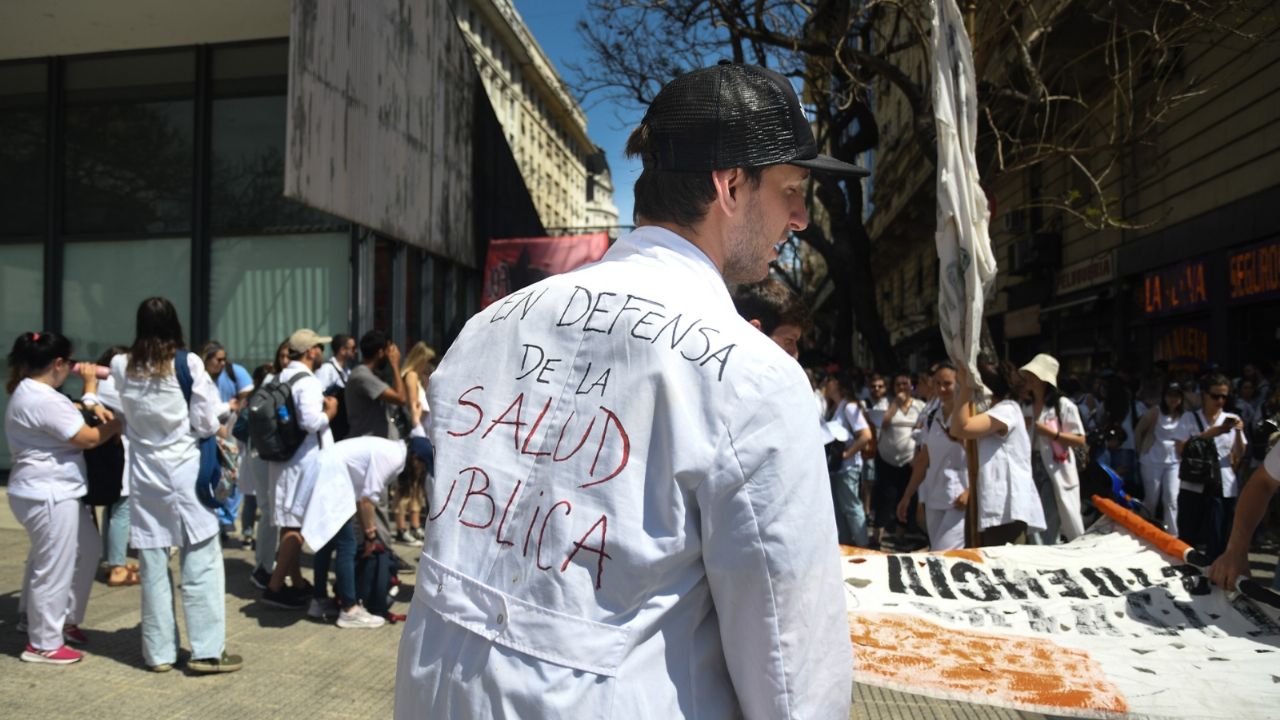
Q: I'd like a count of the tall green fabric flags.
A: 0